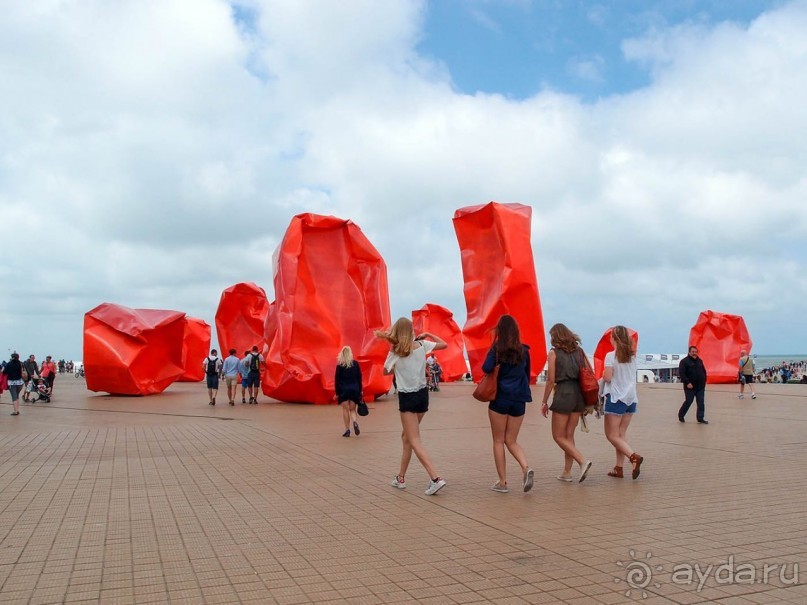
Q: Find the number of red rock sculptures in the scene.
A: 8